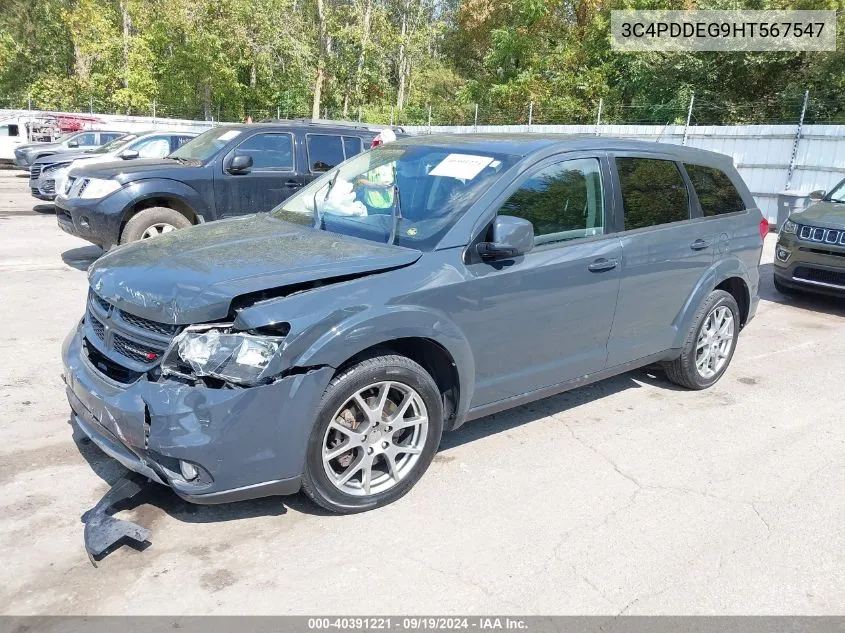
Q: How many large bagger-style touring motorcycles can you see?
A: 0